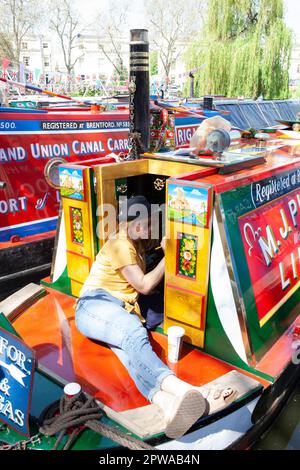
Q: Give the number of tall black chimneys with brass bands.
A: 1